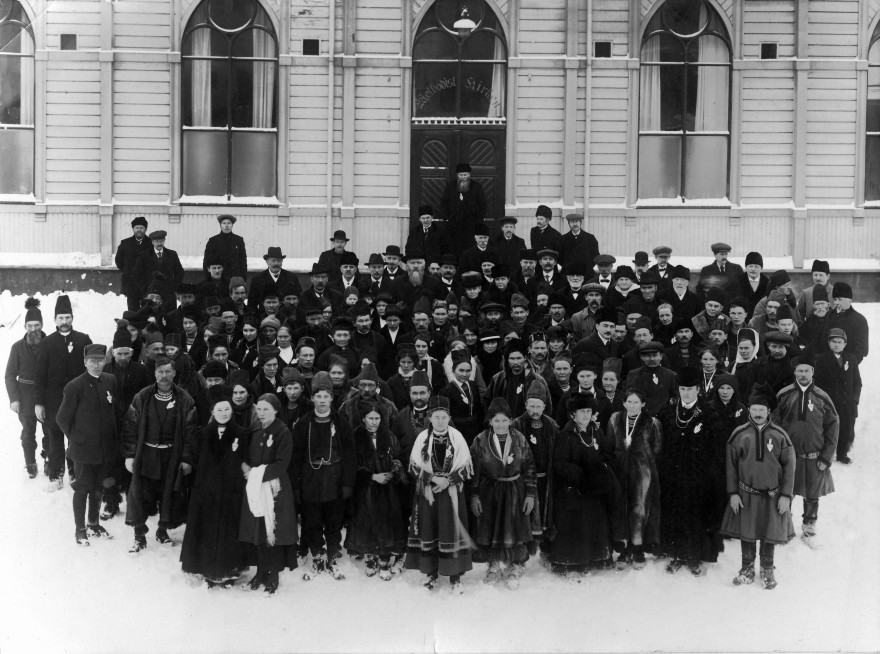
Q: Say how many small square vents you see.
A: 4